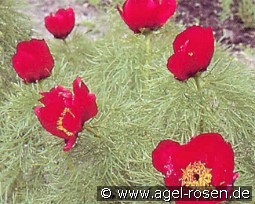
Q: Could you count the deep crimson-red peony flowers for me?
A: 6